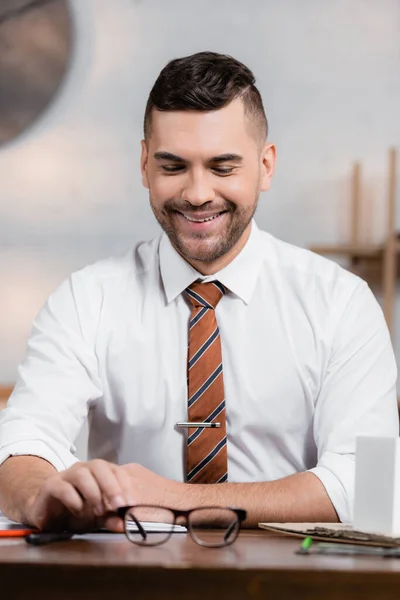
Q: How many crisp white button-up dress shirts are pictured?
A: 1